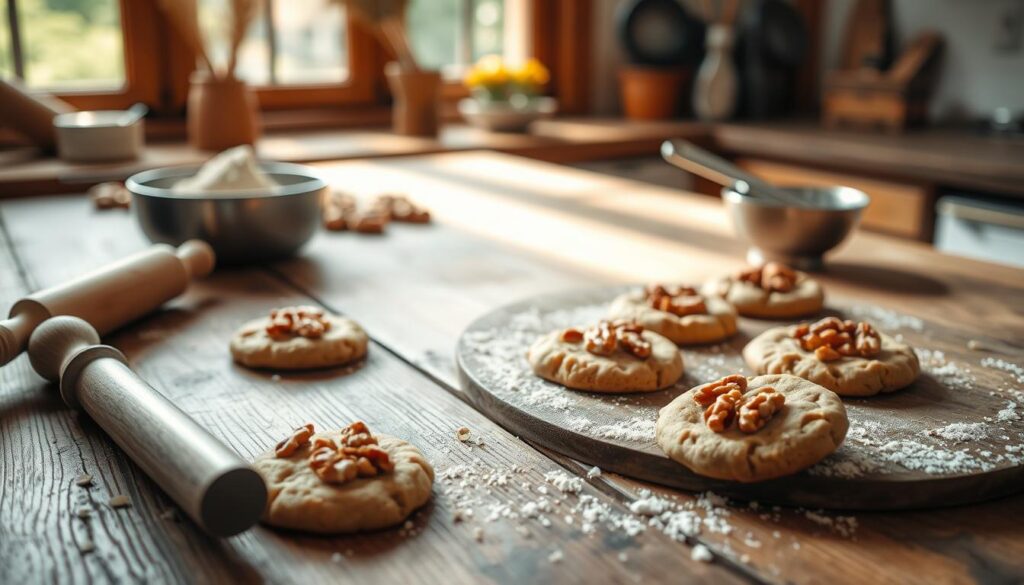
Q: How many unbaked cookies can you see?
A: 7